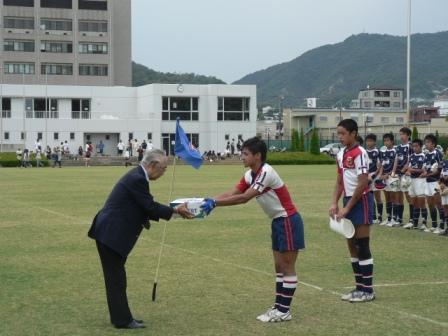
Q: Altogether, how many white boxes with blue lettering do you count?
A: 1